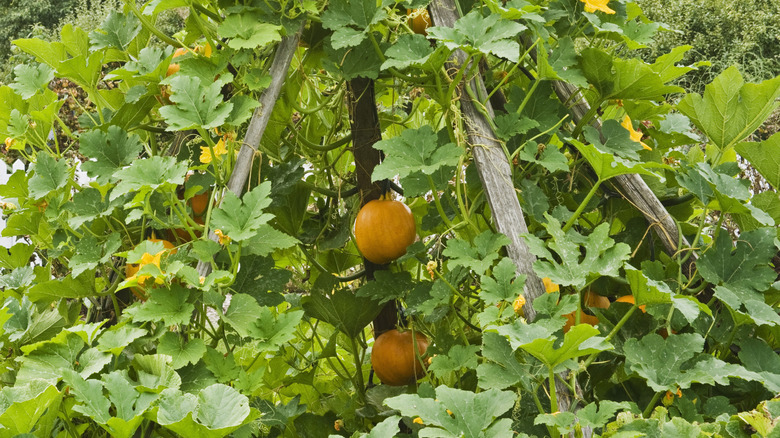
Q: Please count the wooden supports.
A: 4